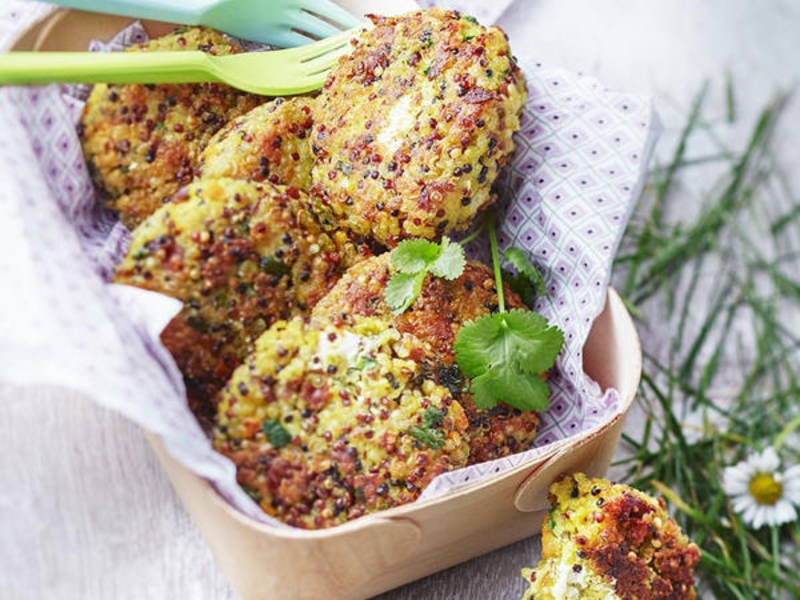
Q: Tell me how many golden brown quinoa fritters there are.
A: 7